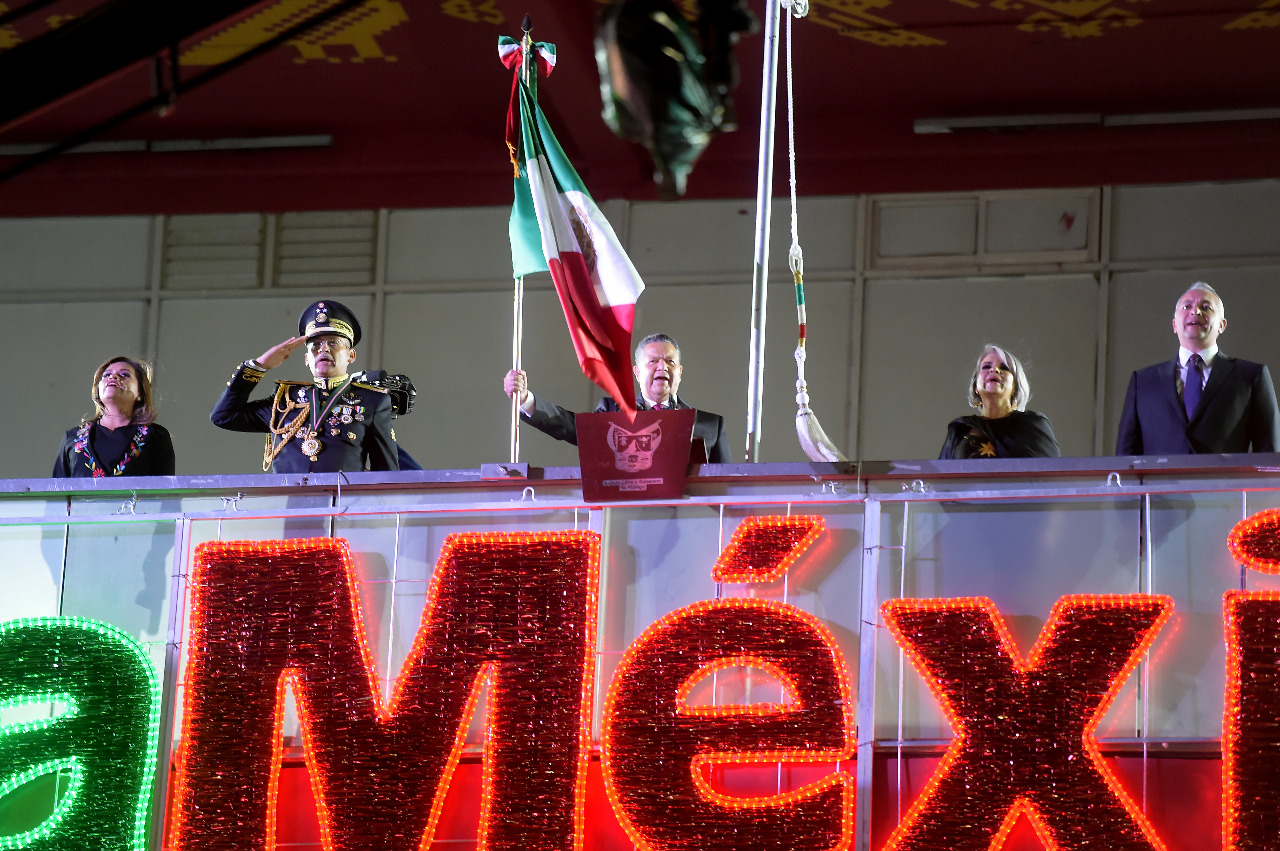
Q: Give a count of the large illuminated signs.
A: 1